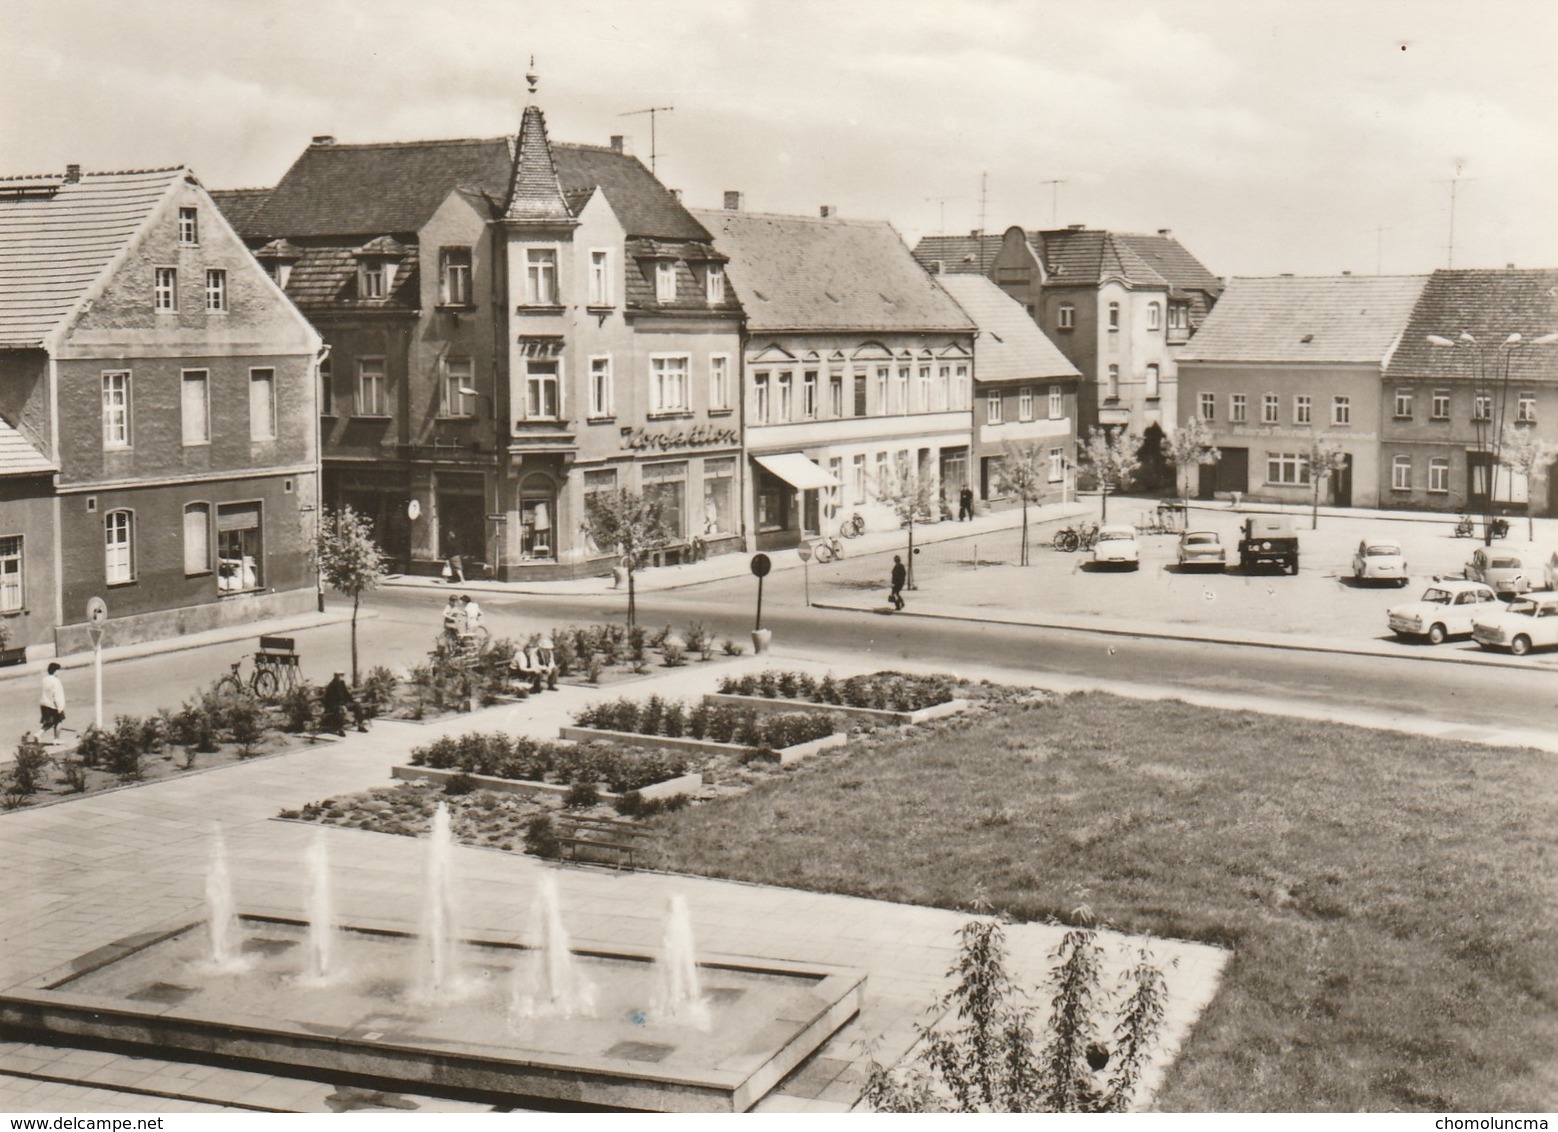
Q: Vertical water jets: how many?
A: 5